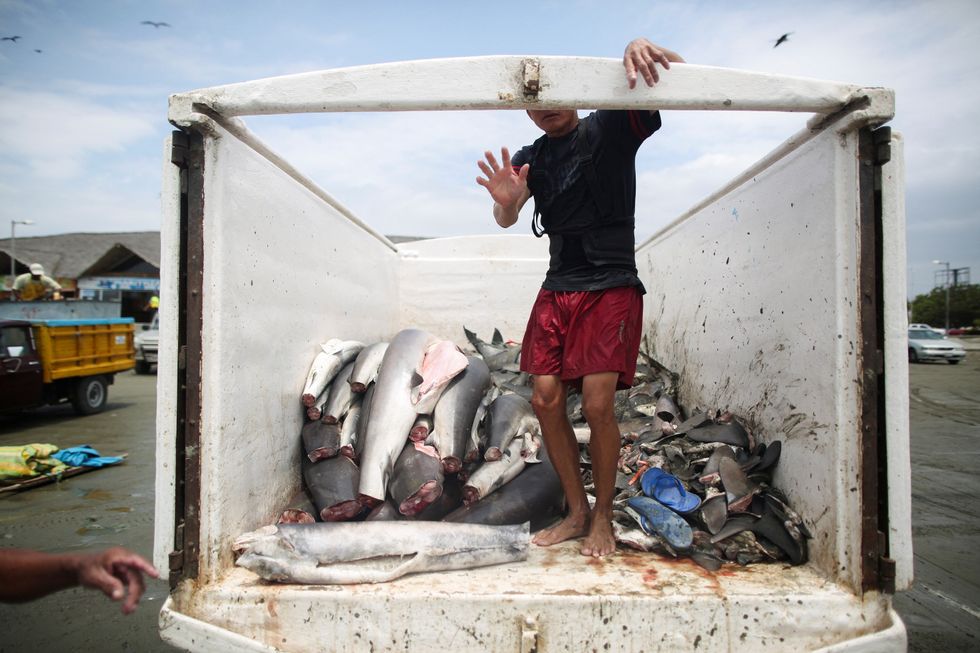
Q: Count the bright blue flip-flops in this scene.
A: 2